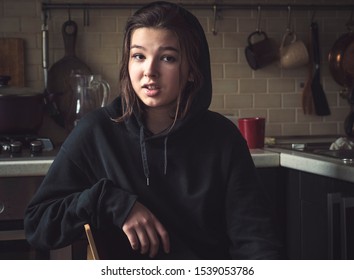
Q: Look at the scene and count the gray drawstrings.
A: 2